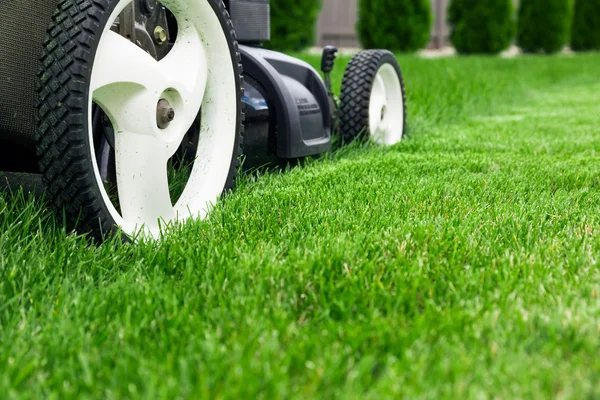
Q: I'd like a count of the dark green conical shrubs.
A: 5